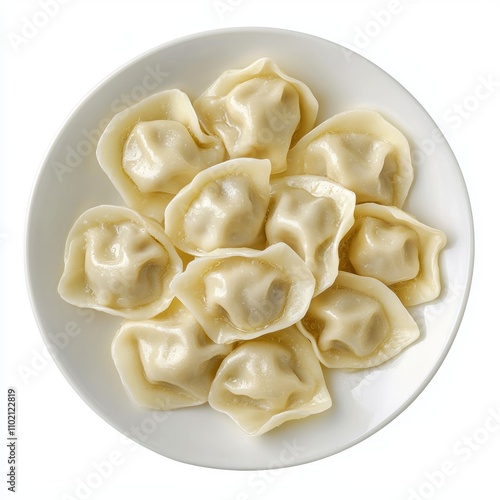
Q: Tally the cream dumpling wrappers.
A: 11